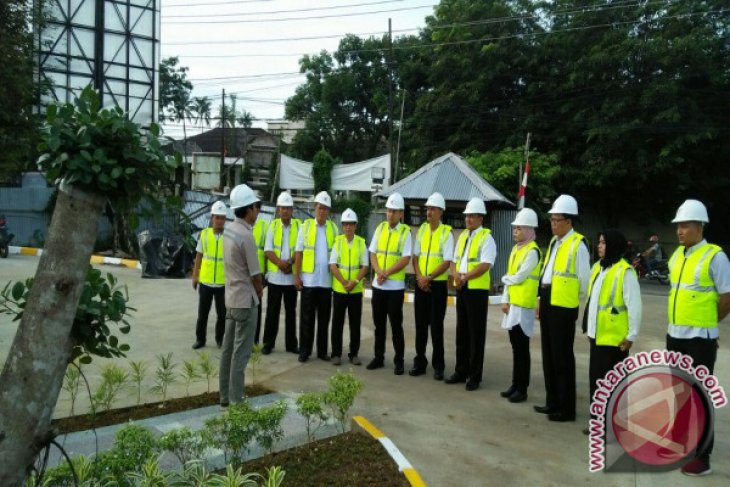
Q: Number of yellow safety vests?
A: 12